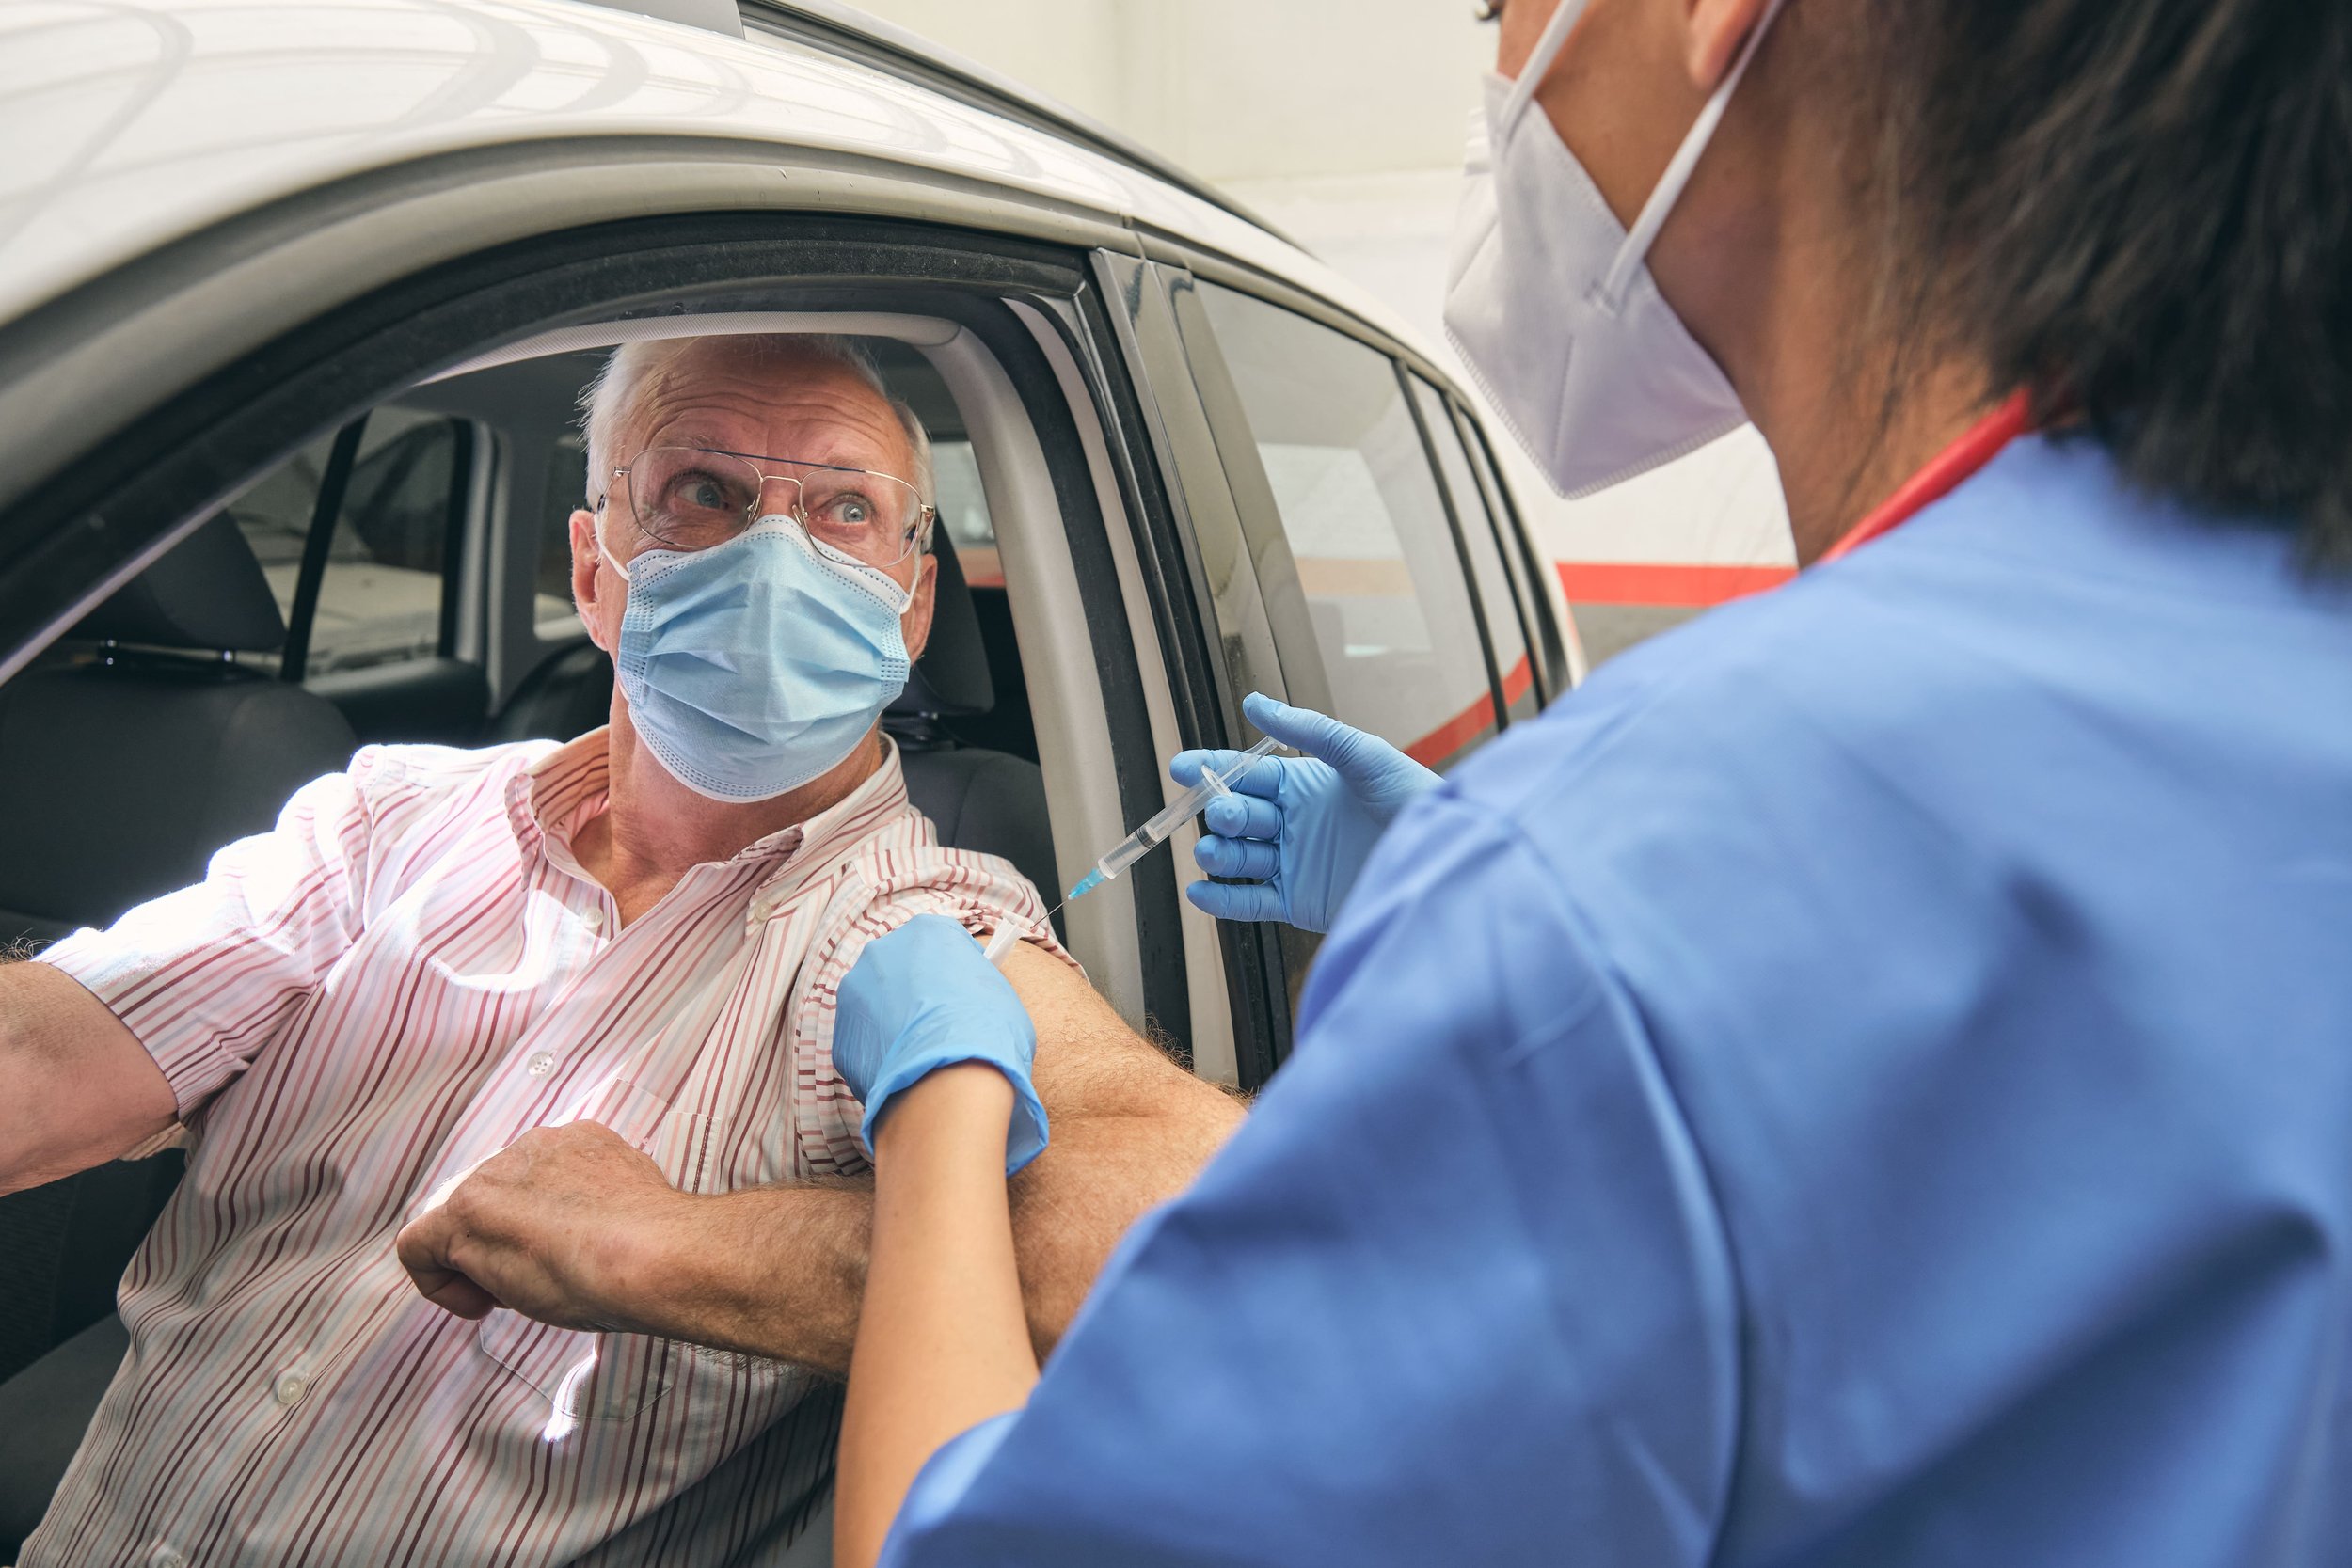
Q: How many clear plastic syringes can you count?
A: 1